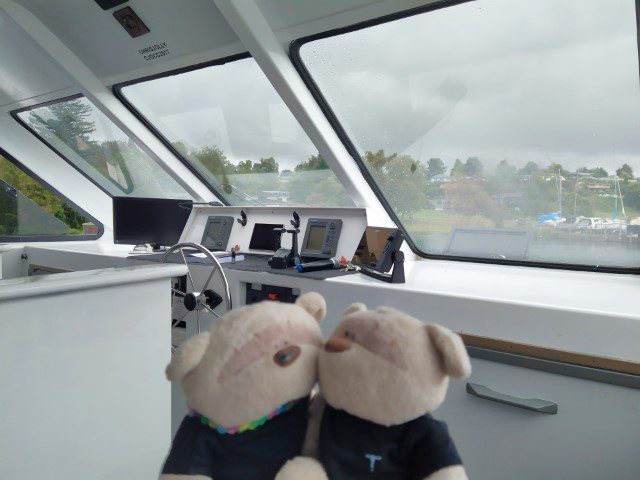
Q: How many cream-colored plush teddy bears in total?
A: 2